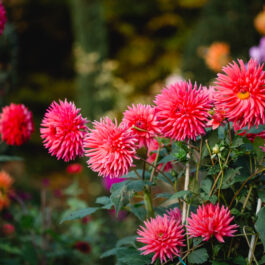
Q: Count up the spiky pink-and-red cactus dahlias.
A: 8